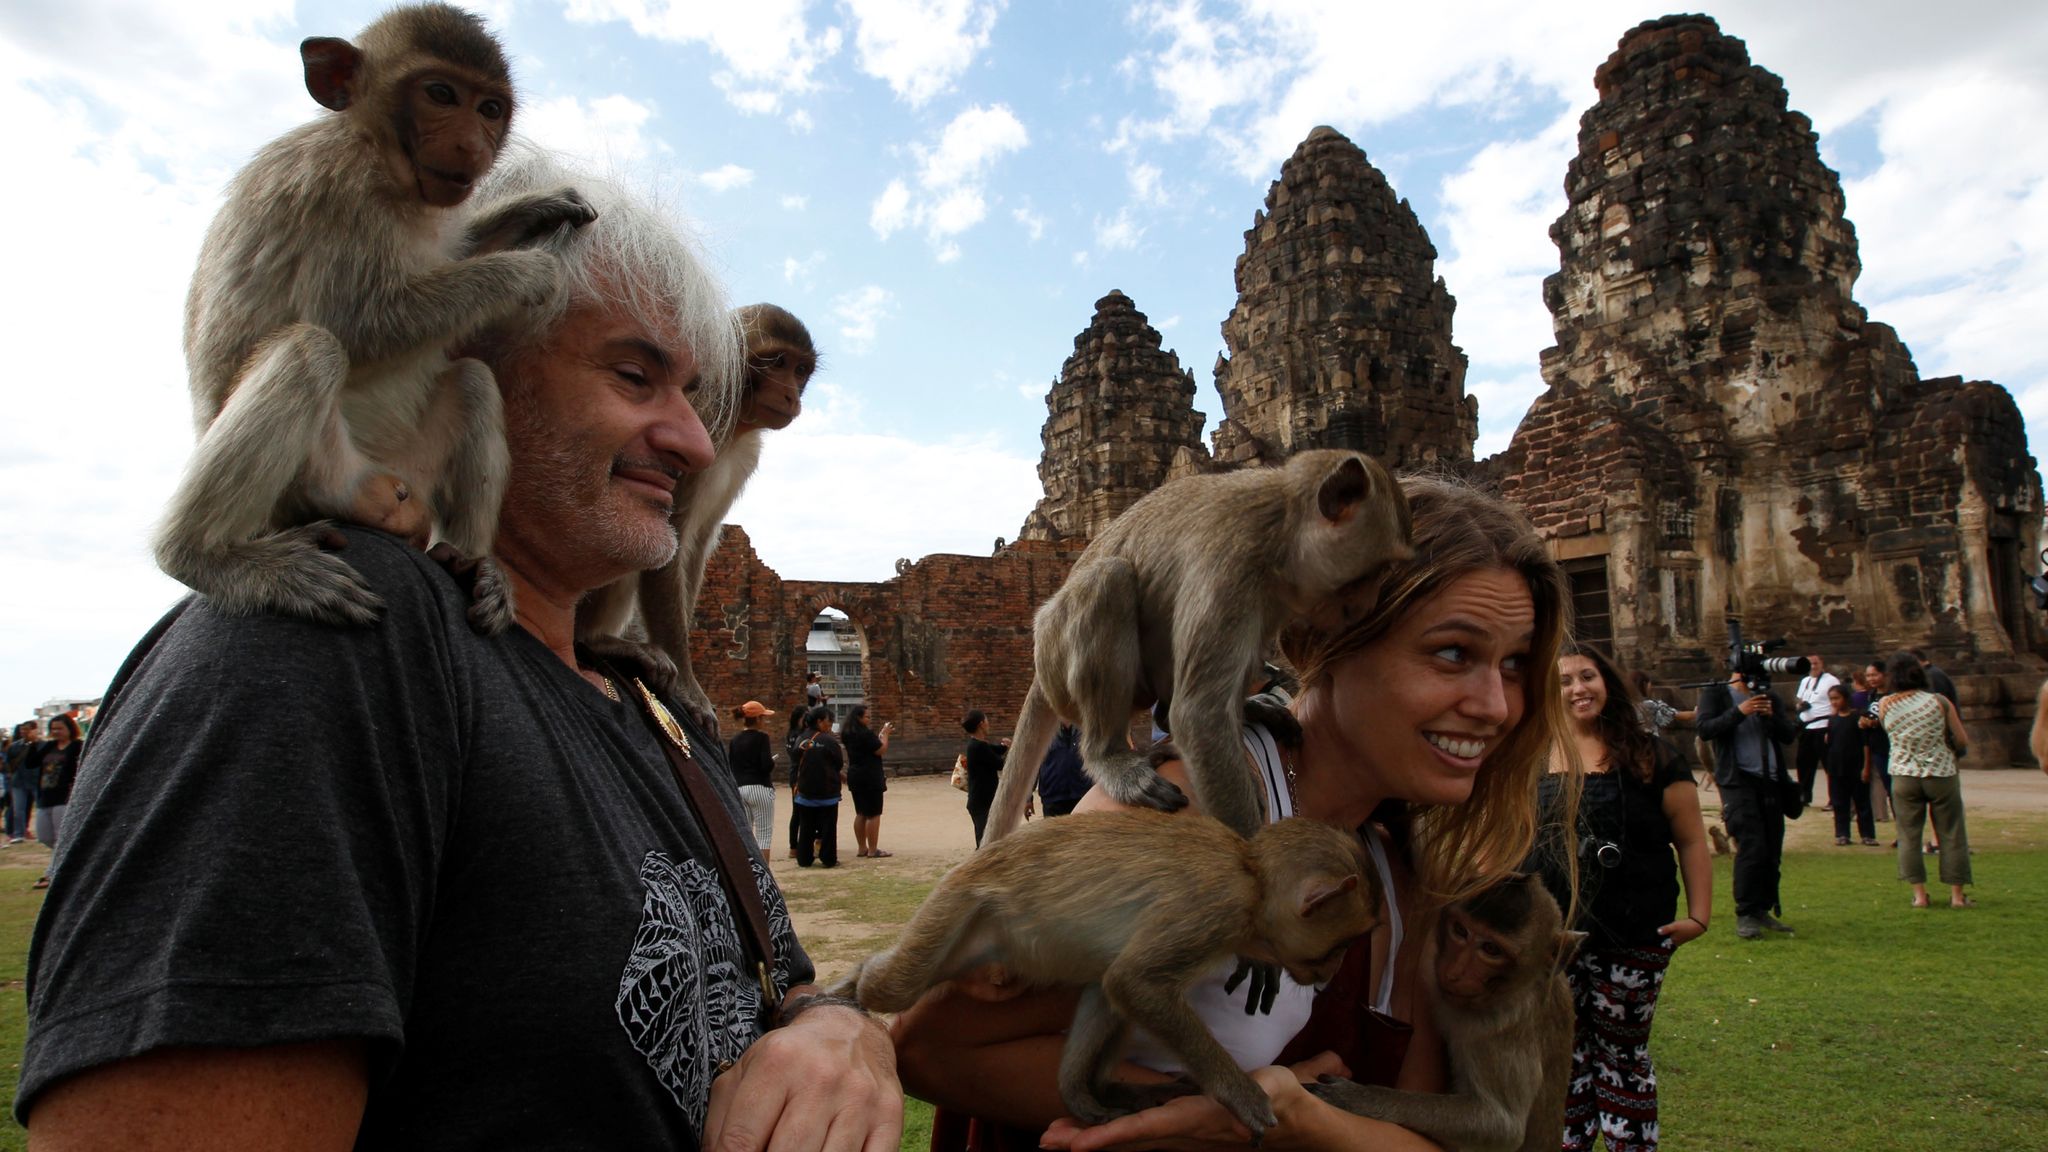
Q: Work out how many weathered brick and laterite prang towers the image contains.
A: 3